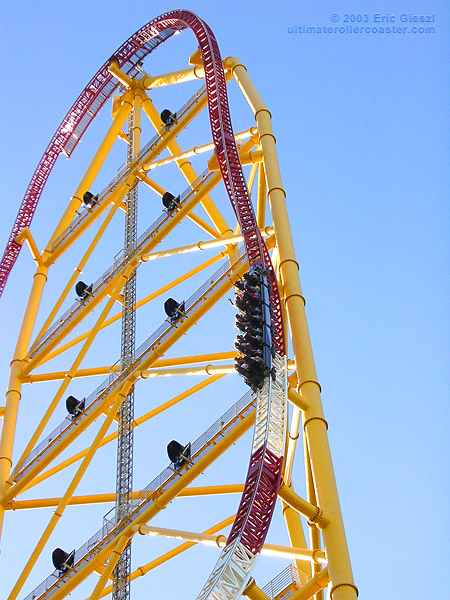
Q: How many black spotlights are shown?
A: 8